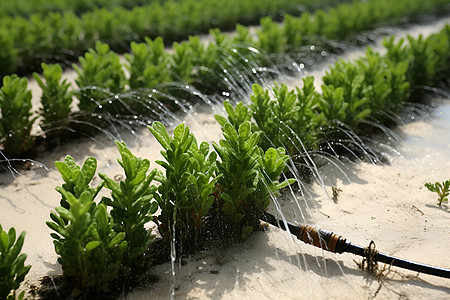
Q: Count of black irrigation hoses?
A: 1